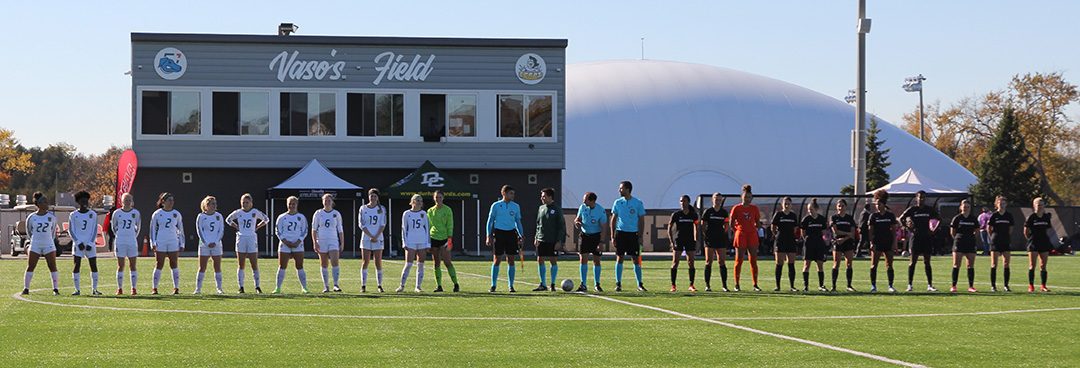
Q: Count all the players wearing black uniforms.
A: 10